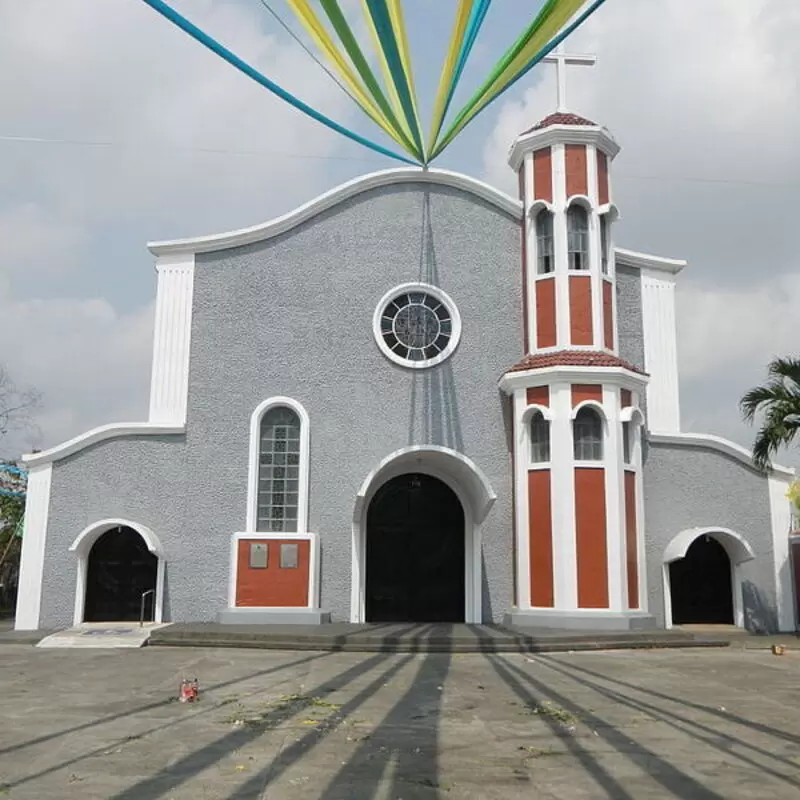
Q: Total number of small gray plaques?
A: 2